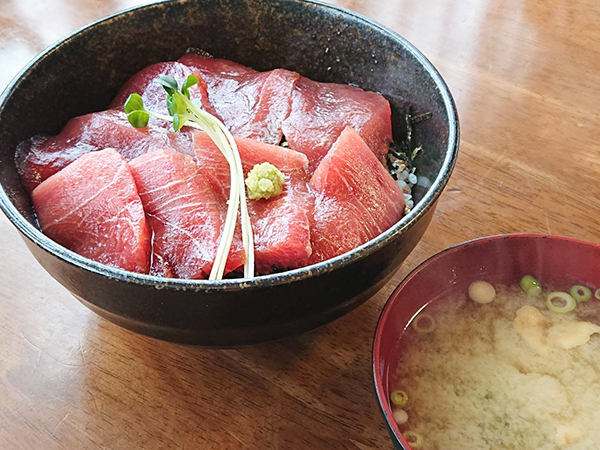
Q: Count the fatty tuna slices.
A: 4